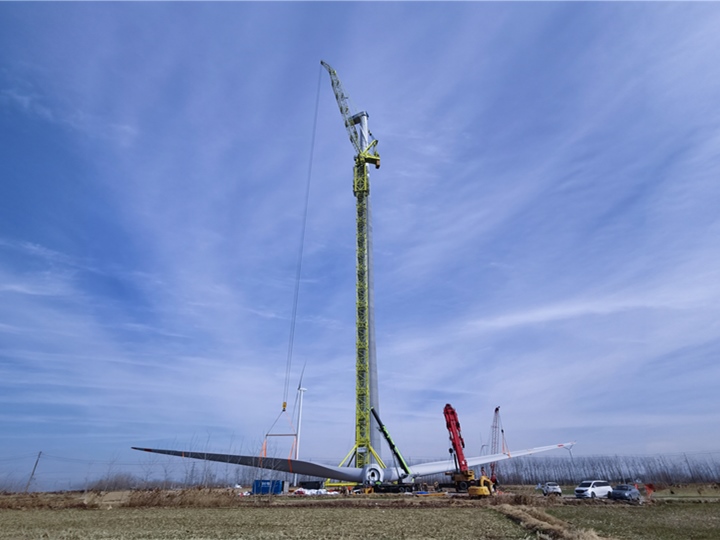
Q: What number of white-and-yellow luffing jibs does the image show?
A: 1